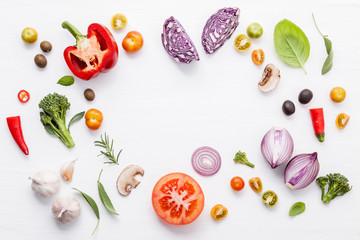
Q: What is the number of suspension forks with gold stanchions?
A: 0